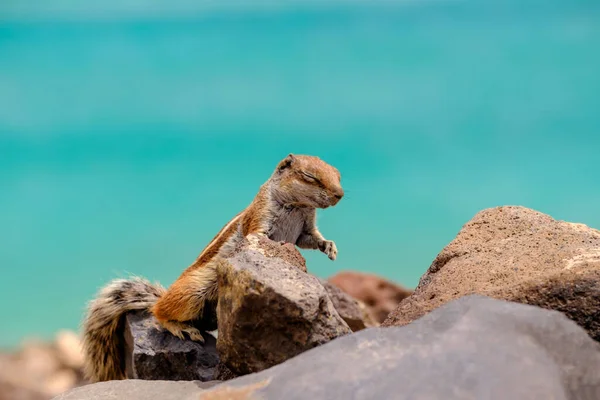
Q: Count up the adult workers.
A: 0